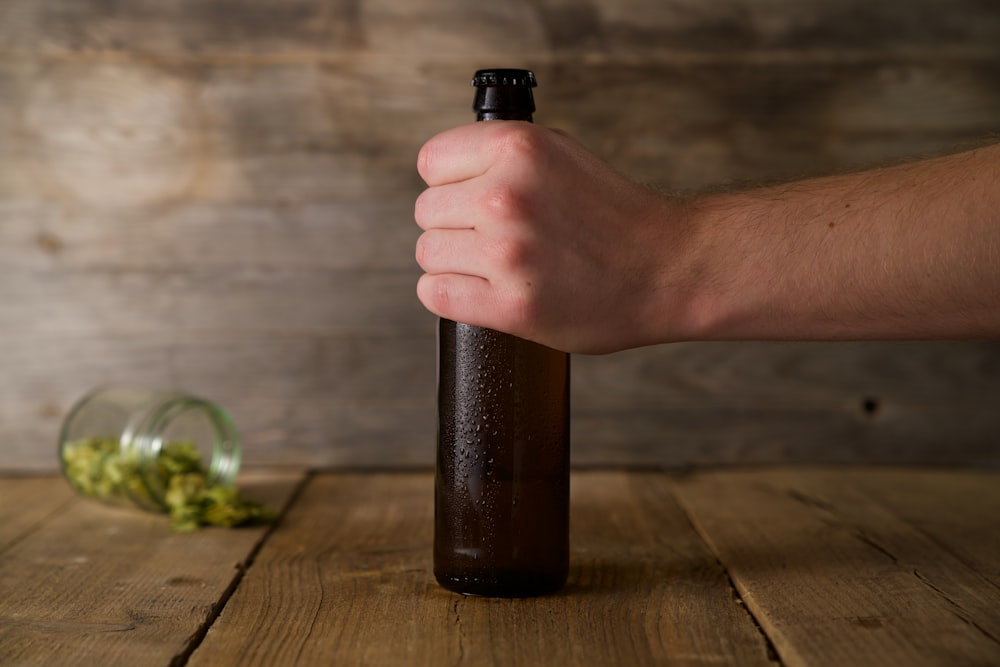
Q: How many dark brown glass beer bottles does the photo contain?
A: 1